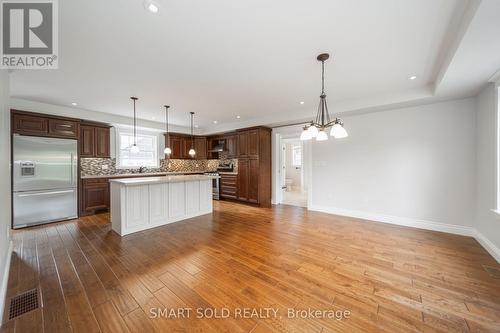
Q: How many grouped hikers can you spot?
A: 0